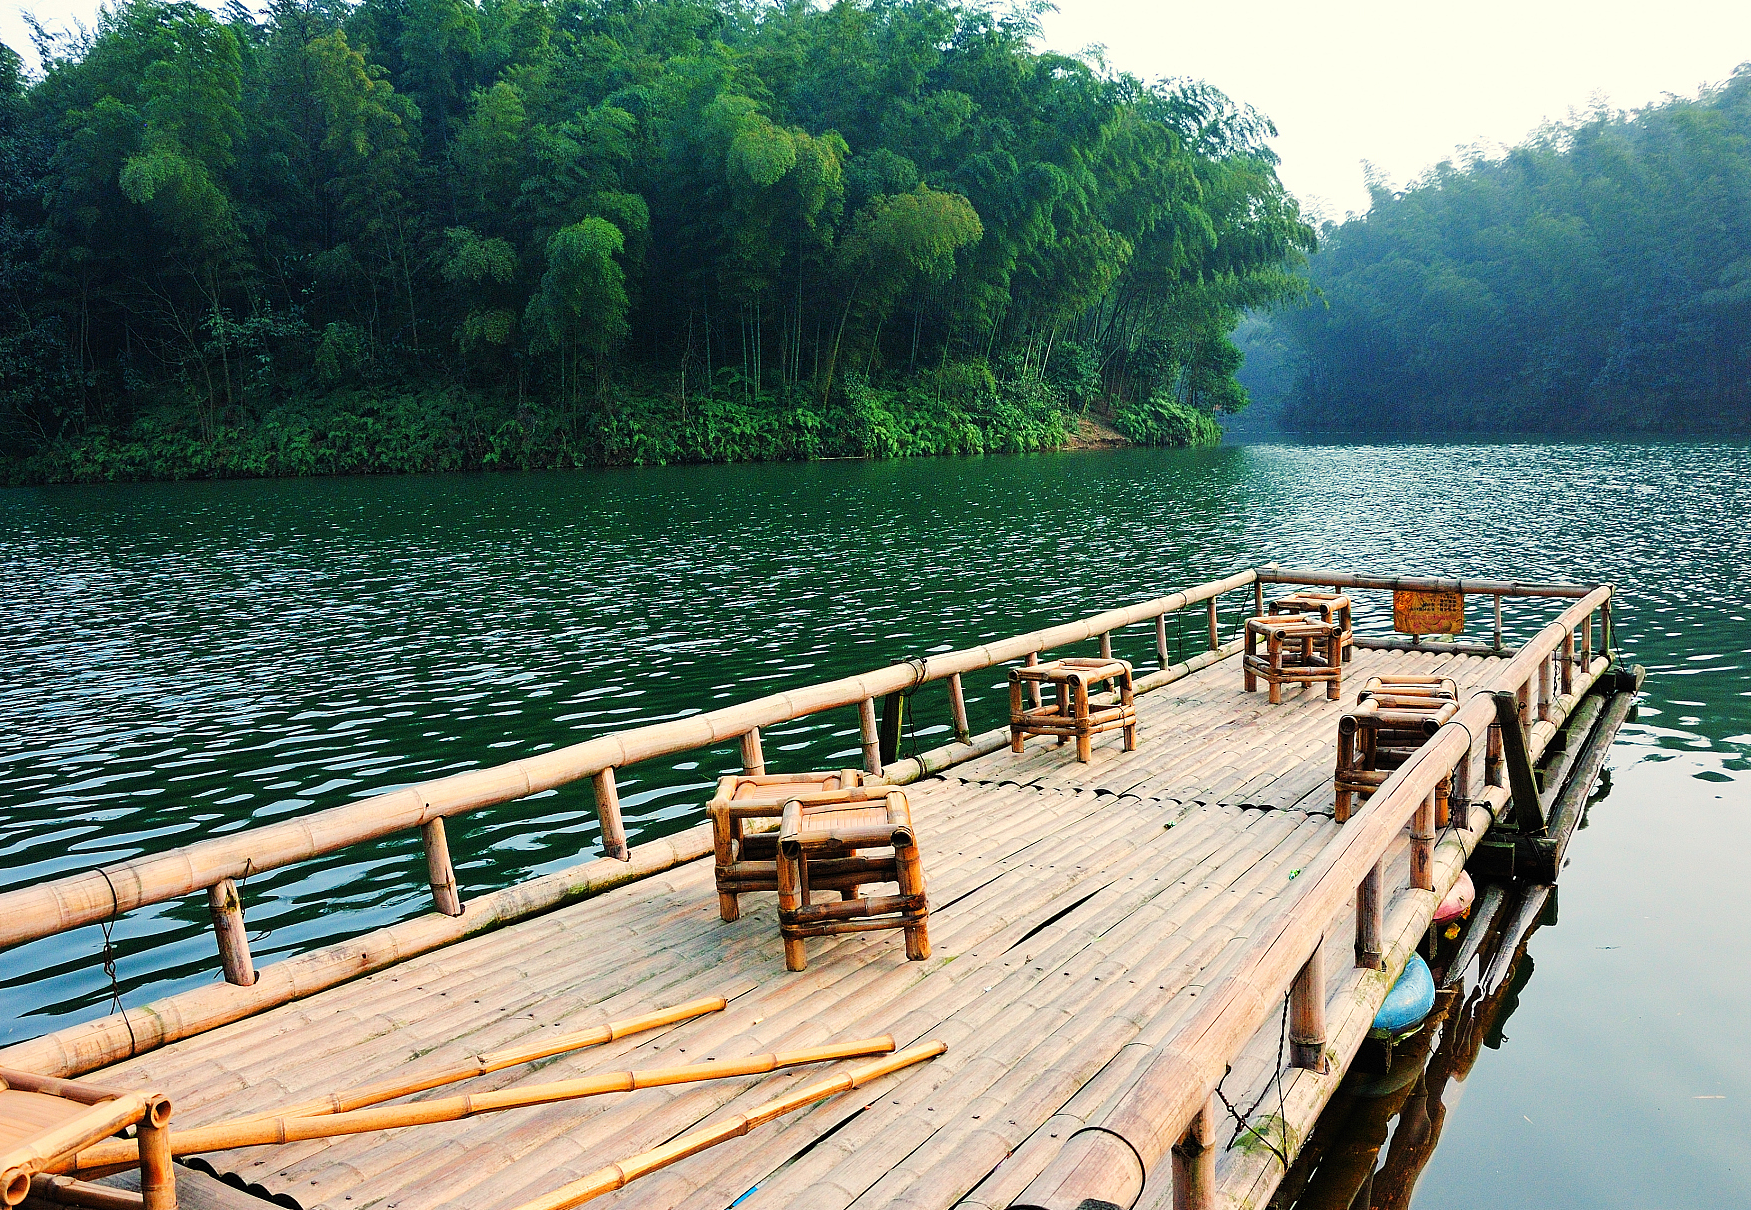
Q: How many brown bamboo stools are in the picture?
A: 8